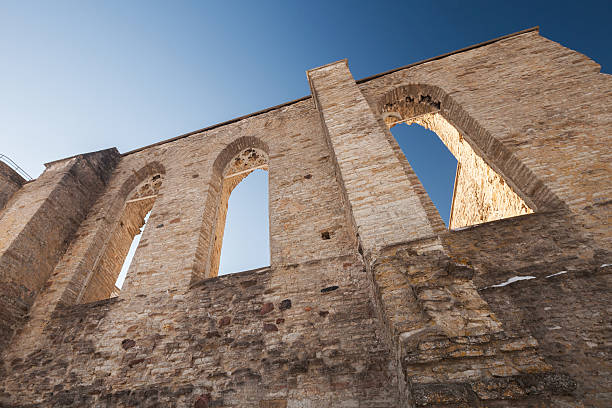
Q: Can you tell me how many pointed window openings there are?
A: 3